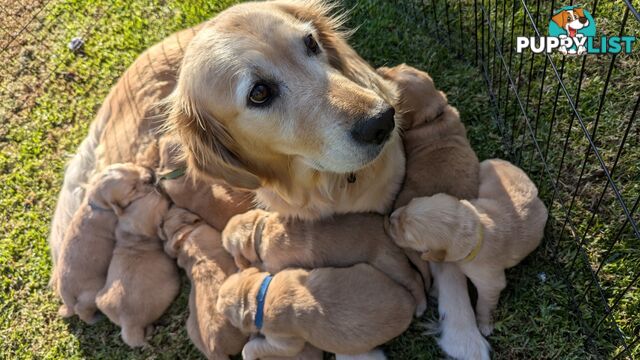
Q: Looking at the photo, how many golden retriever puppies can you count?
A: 8